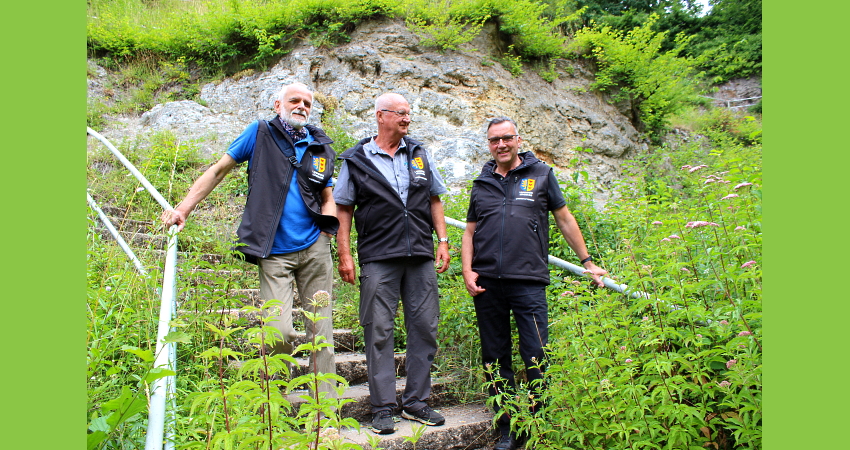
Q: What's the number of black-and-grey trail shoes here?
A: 2